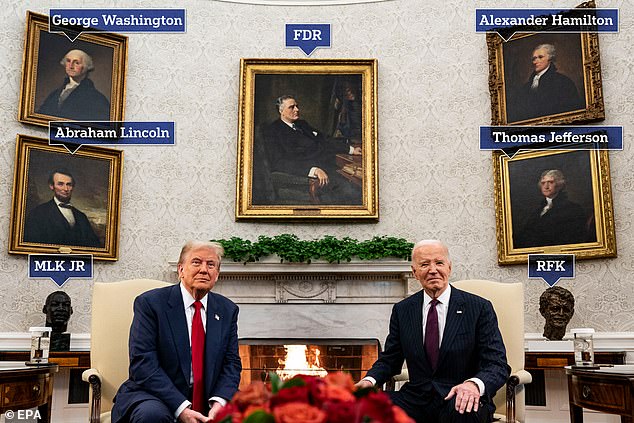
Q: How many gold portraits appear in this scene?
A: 5